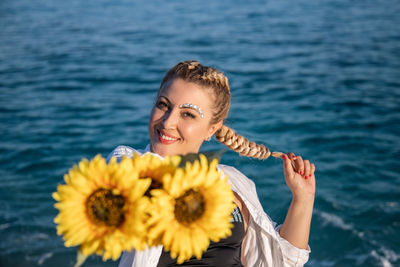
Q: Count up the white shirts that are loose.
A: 1